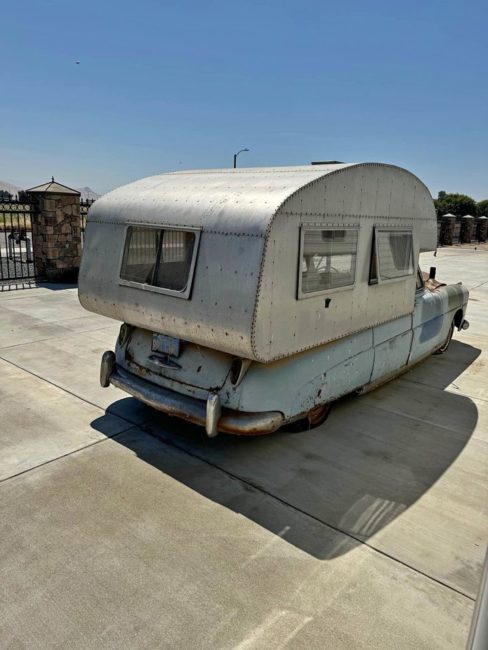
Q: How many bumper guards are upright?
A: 2